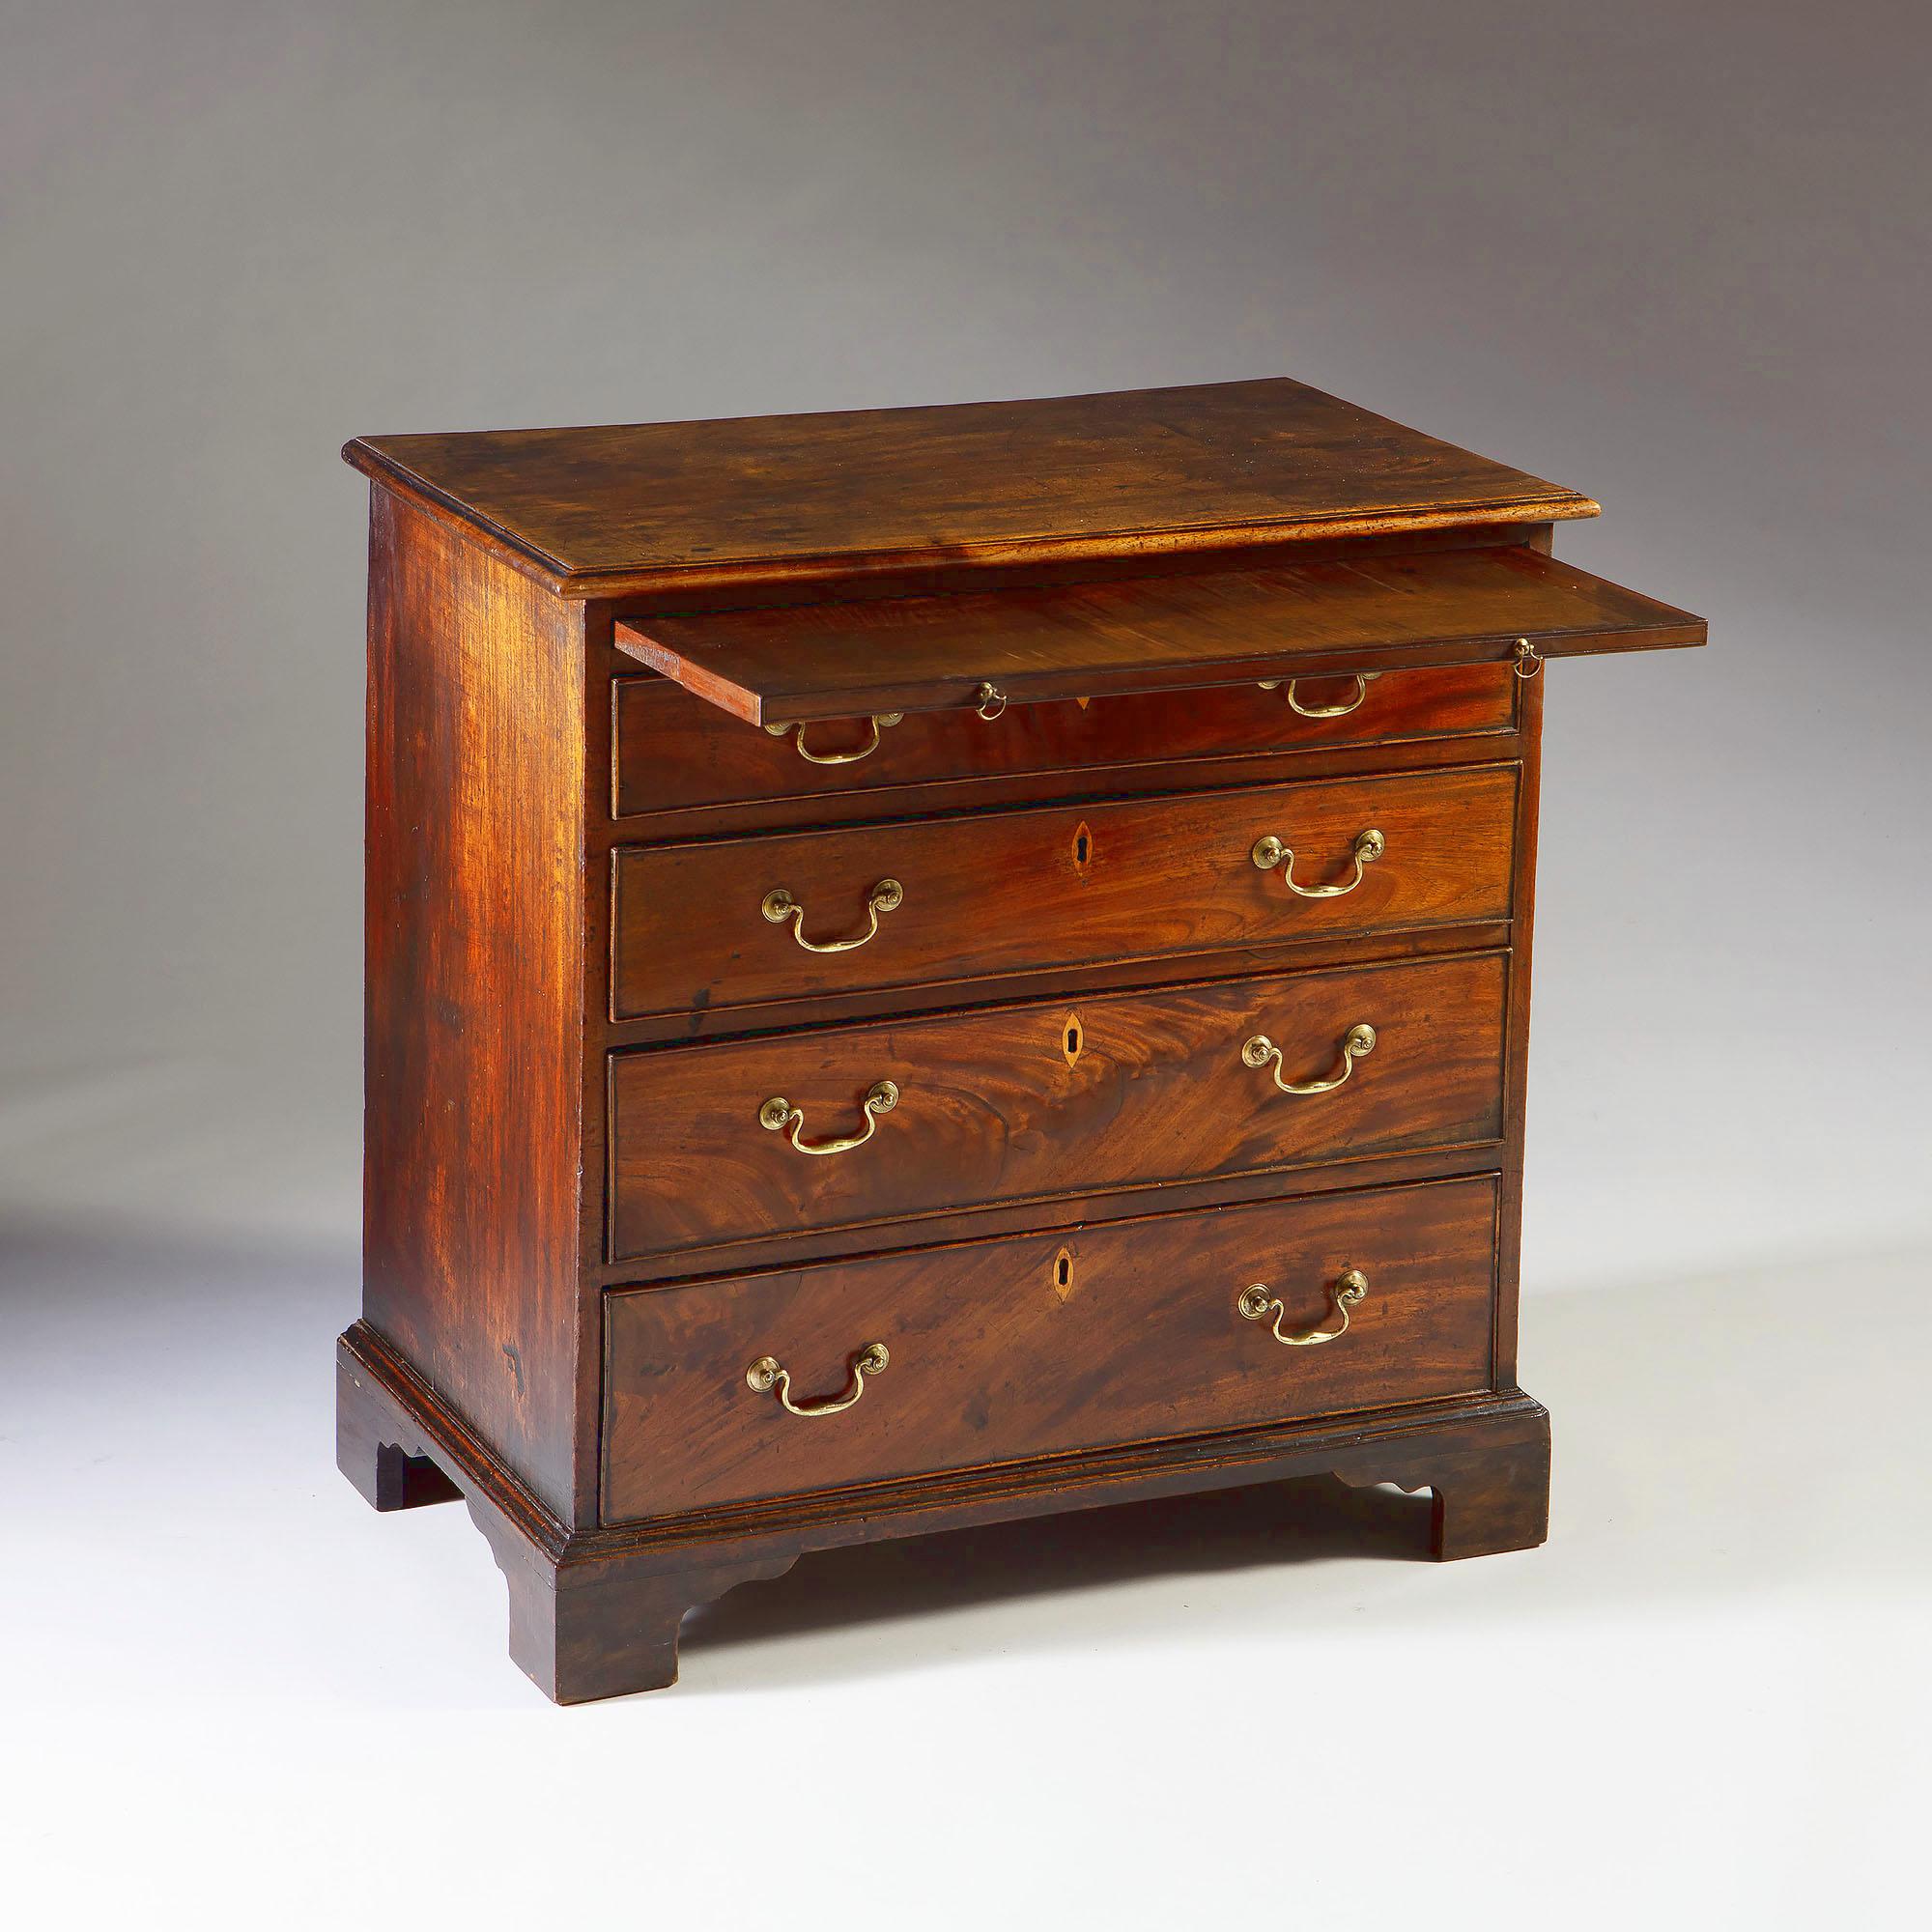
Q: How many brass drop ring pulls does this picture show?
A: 2